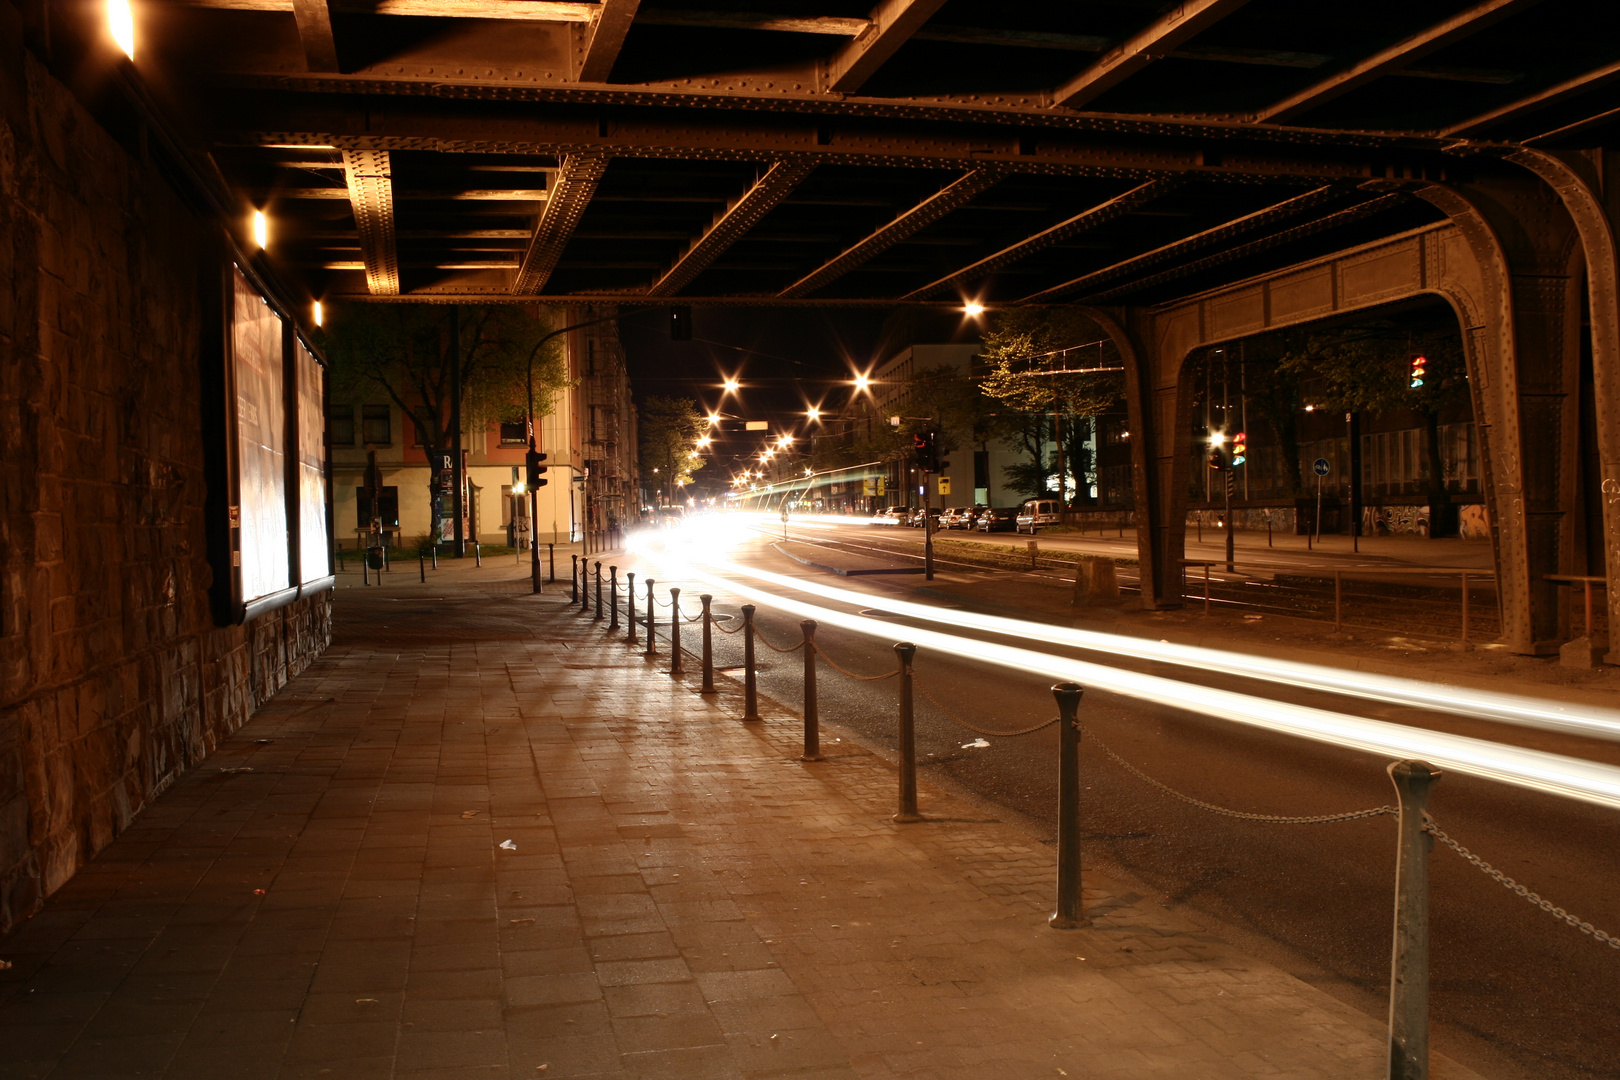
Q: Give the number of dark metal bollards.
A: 13